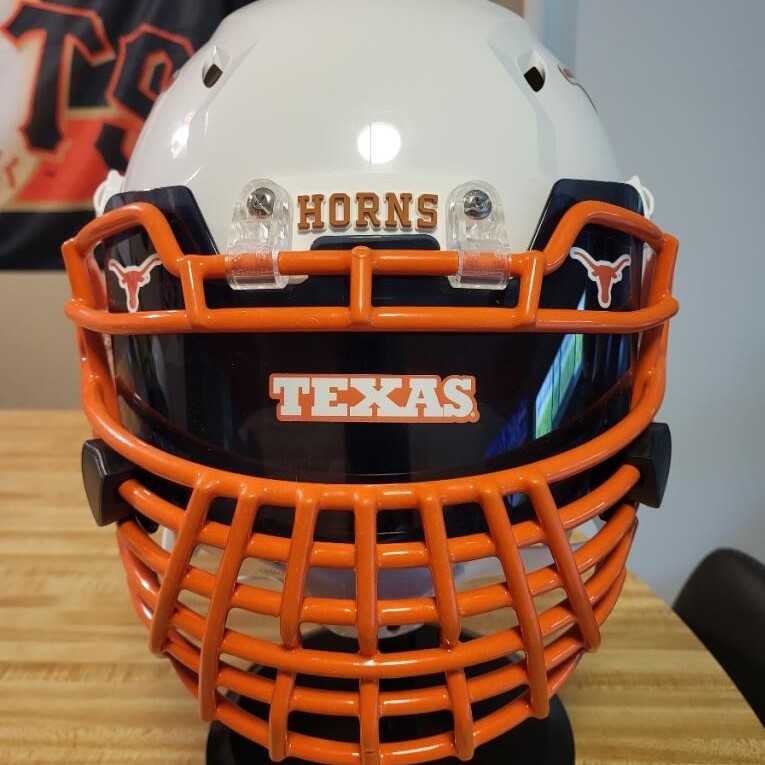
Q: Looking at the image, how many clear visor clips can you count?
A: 2